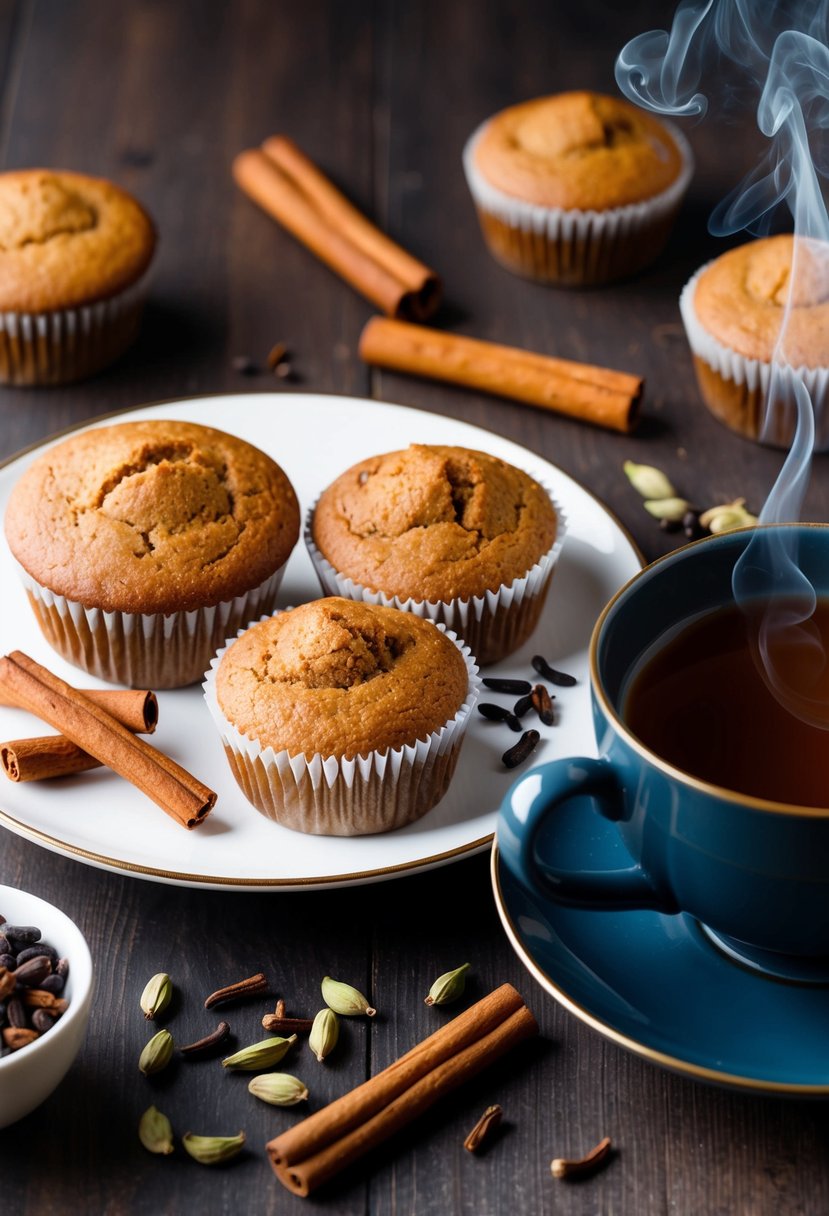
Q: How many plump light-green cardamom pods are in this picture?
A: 12